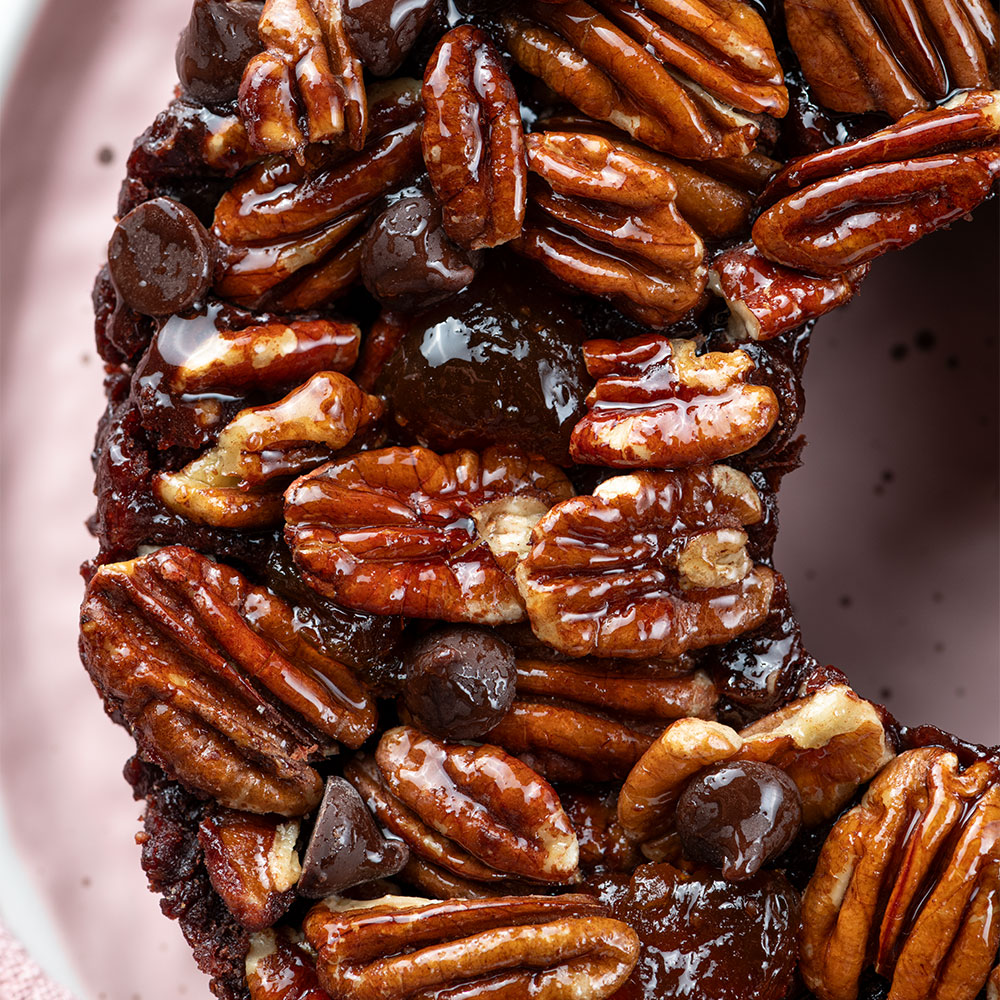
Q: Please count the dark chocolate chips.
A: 7